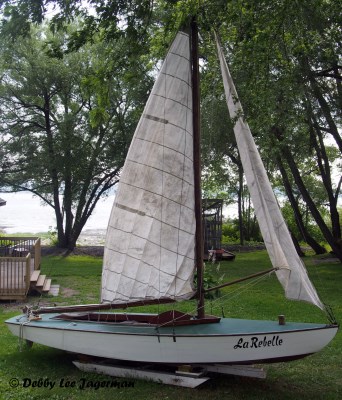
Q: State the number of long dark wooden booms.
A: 2